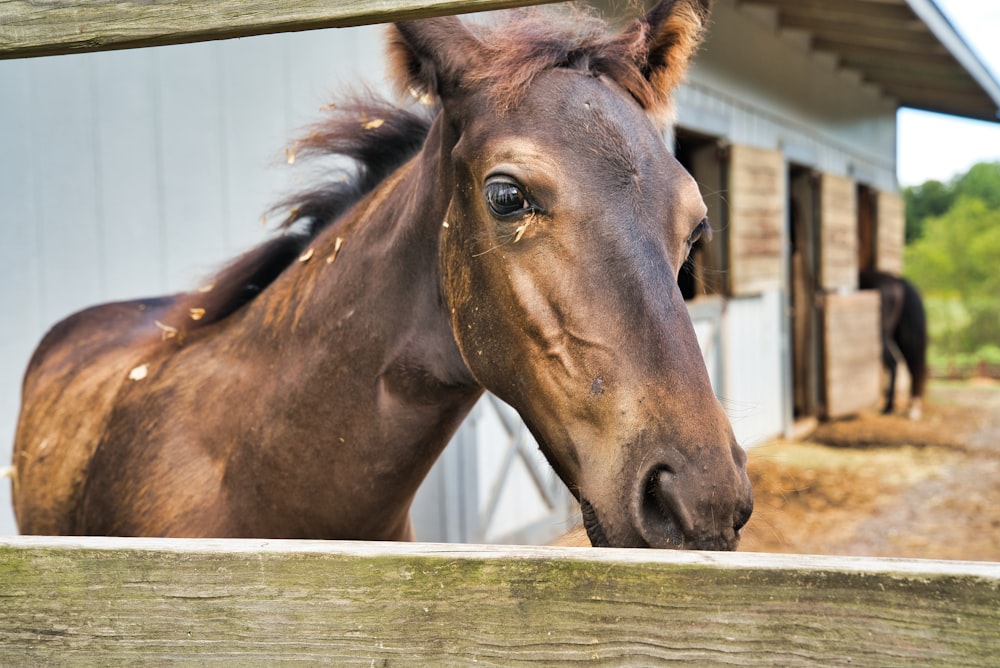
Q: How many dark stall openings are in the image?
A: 3